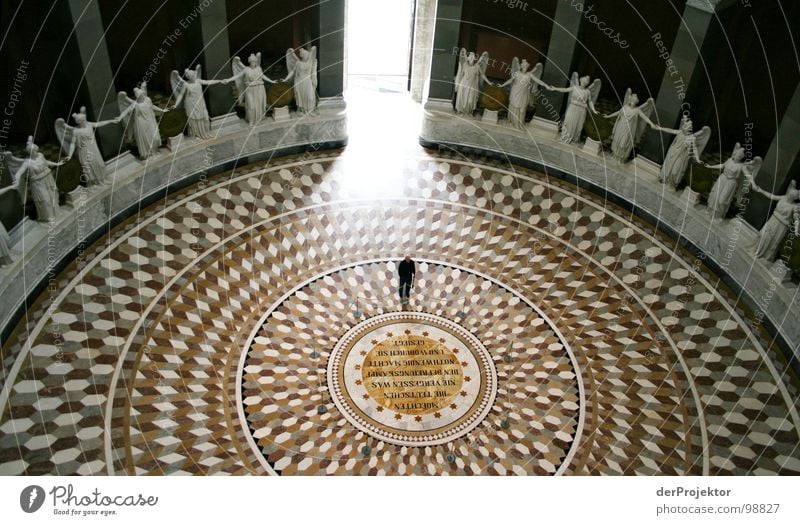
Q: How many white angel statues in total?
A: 14